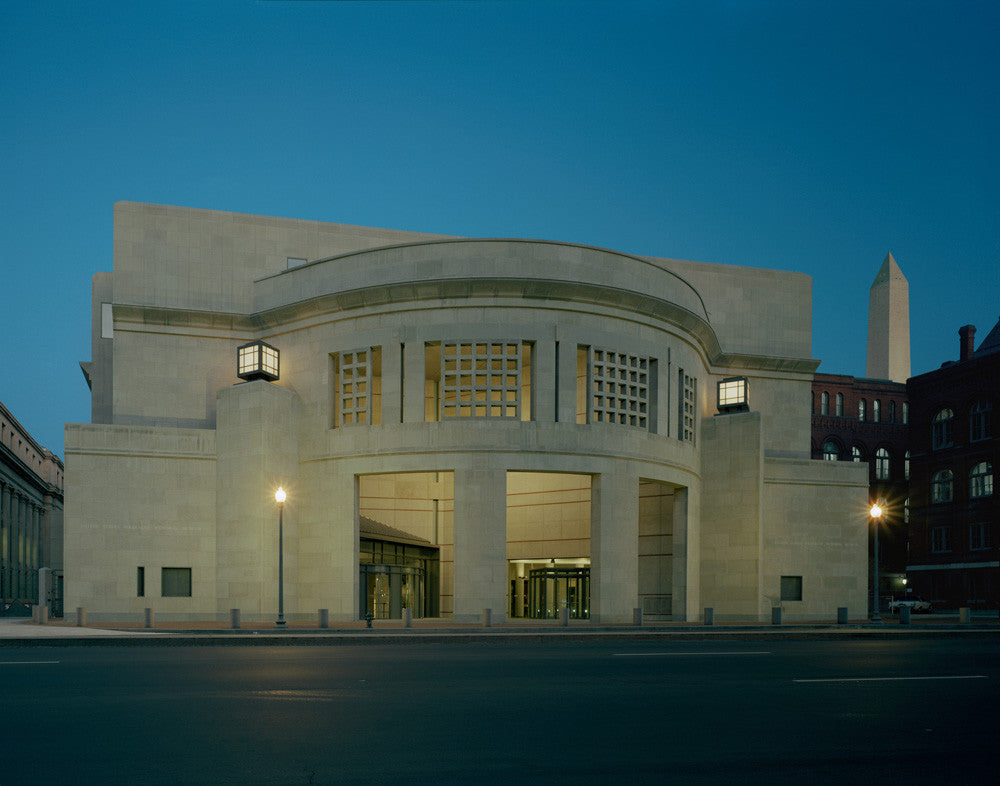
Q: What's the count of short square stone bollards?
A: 15